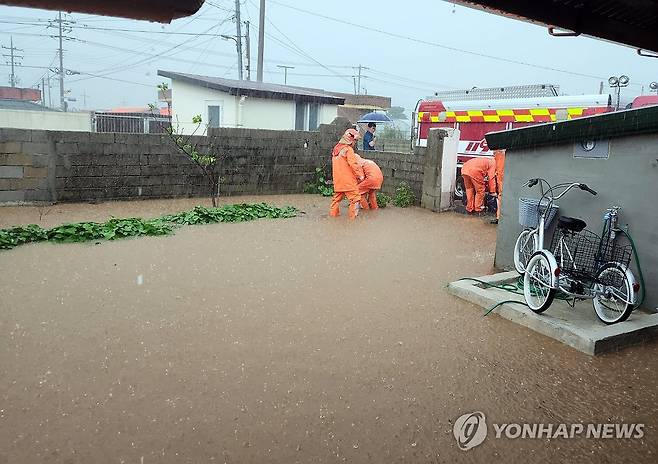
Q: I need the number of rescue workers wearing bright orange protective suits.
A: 4